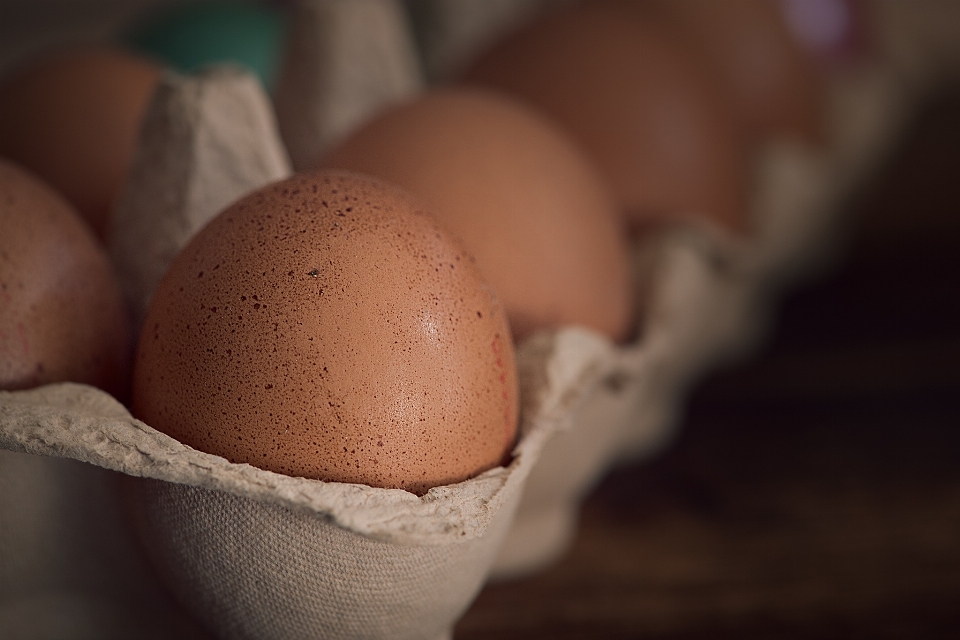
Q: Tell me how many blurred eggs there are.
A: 7